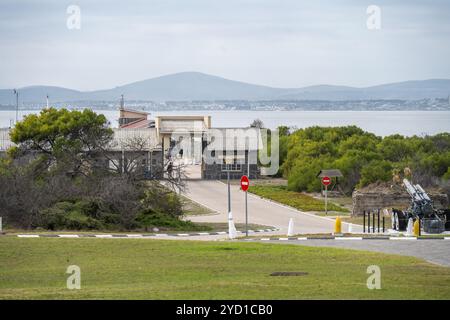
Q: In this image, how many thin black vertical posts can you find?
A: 5